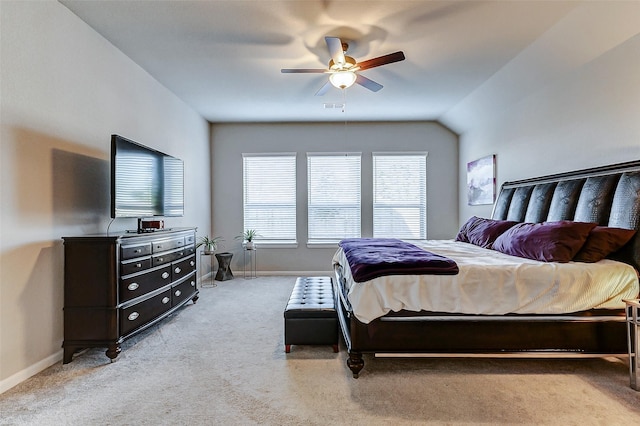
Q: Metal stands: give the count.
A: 2